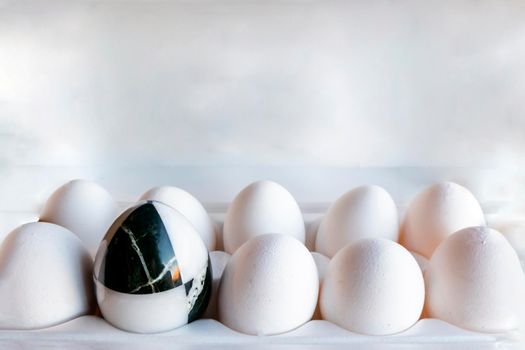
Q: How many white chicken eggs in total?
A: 9